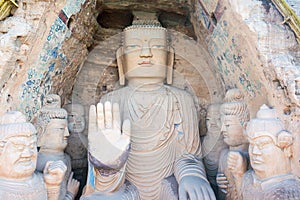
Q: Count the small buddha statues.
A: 6